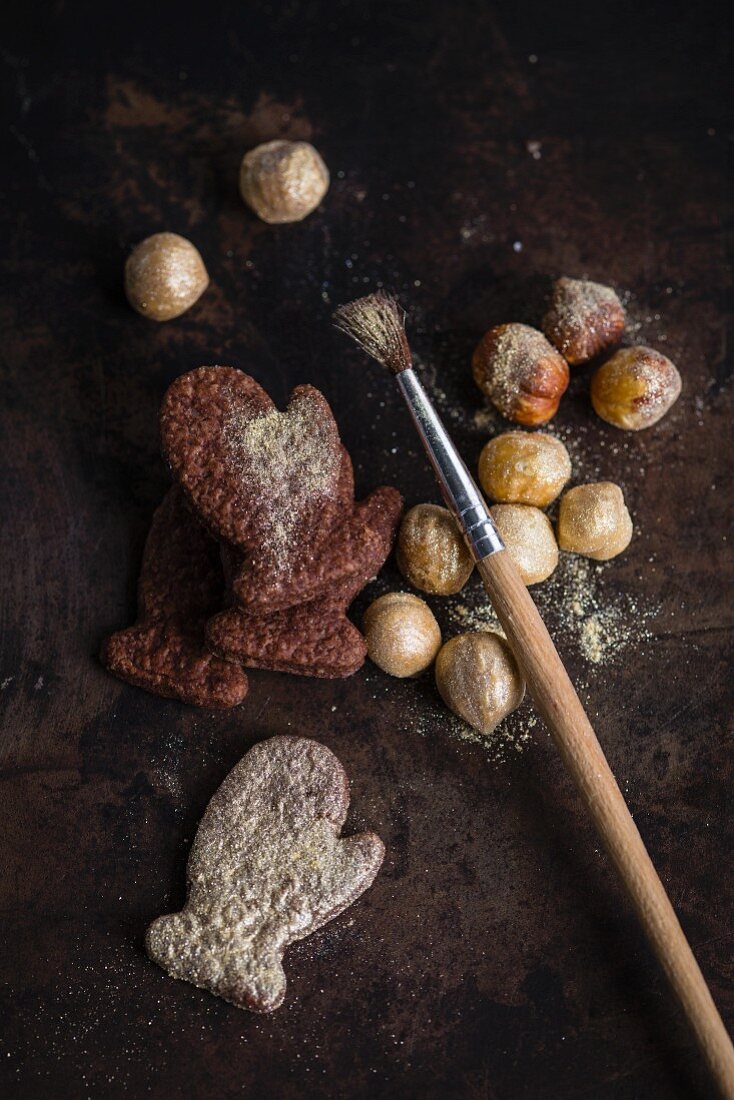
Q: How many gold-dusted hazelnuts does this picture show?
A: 11